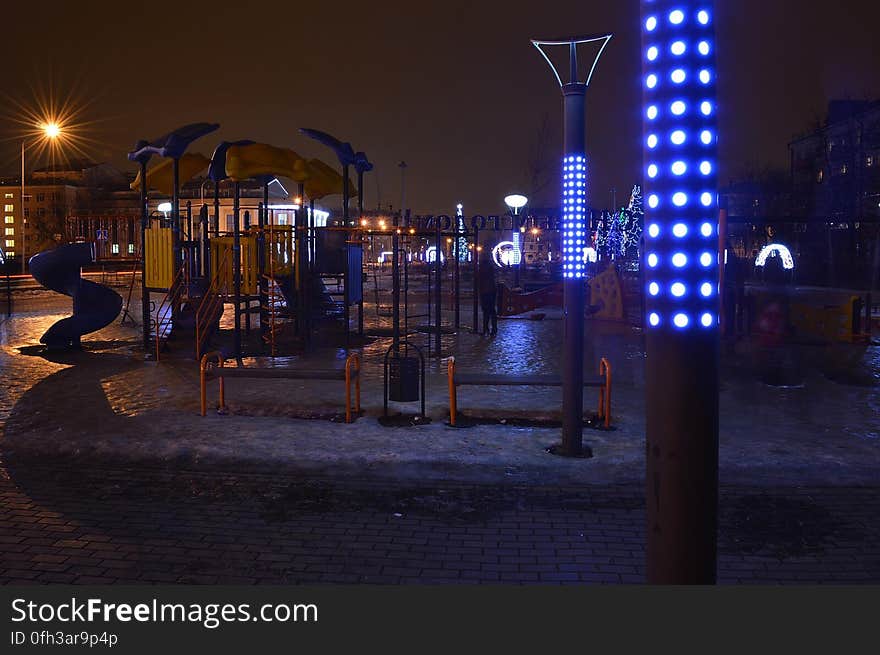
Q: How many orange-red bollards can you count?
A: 4